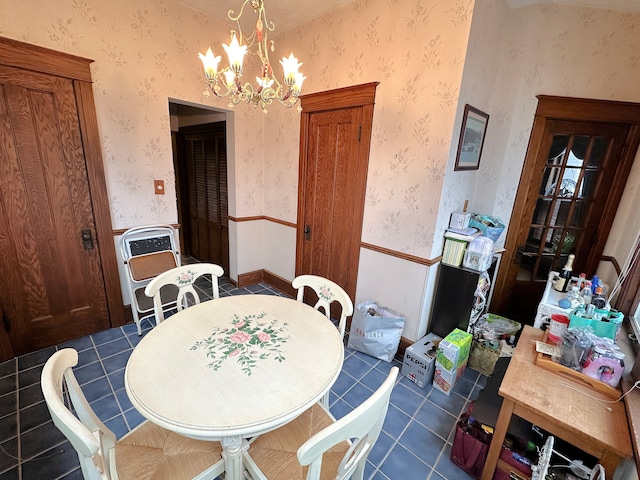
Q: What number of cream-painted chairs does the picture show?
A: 4